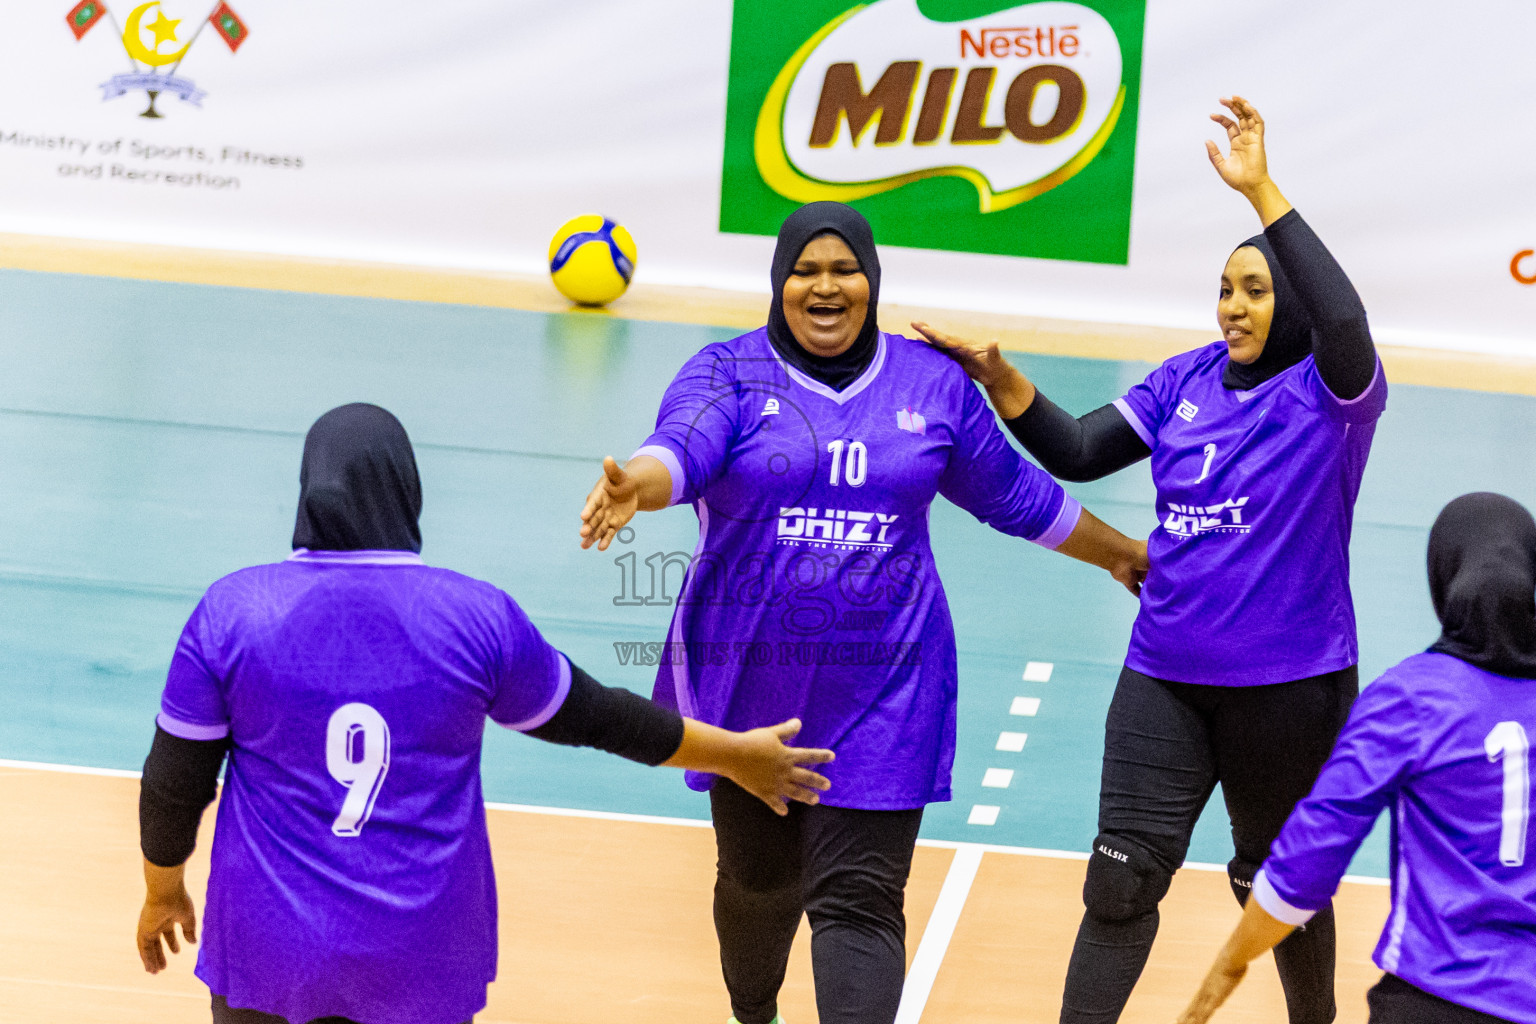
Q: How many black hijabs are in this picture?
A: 4